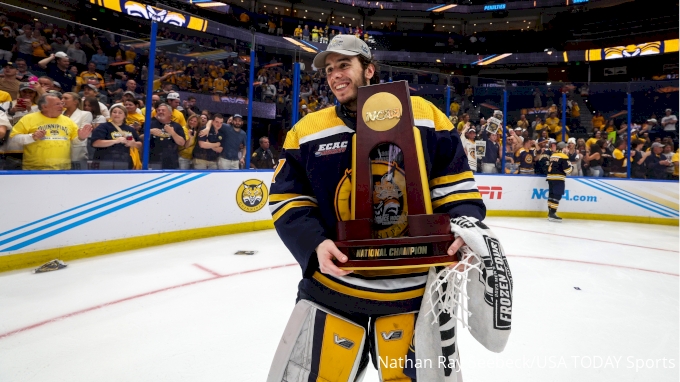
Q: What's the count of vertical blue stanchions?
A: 7